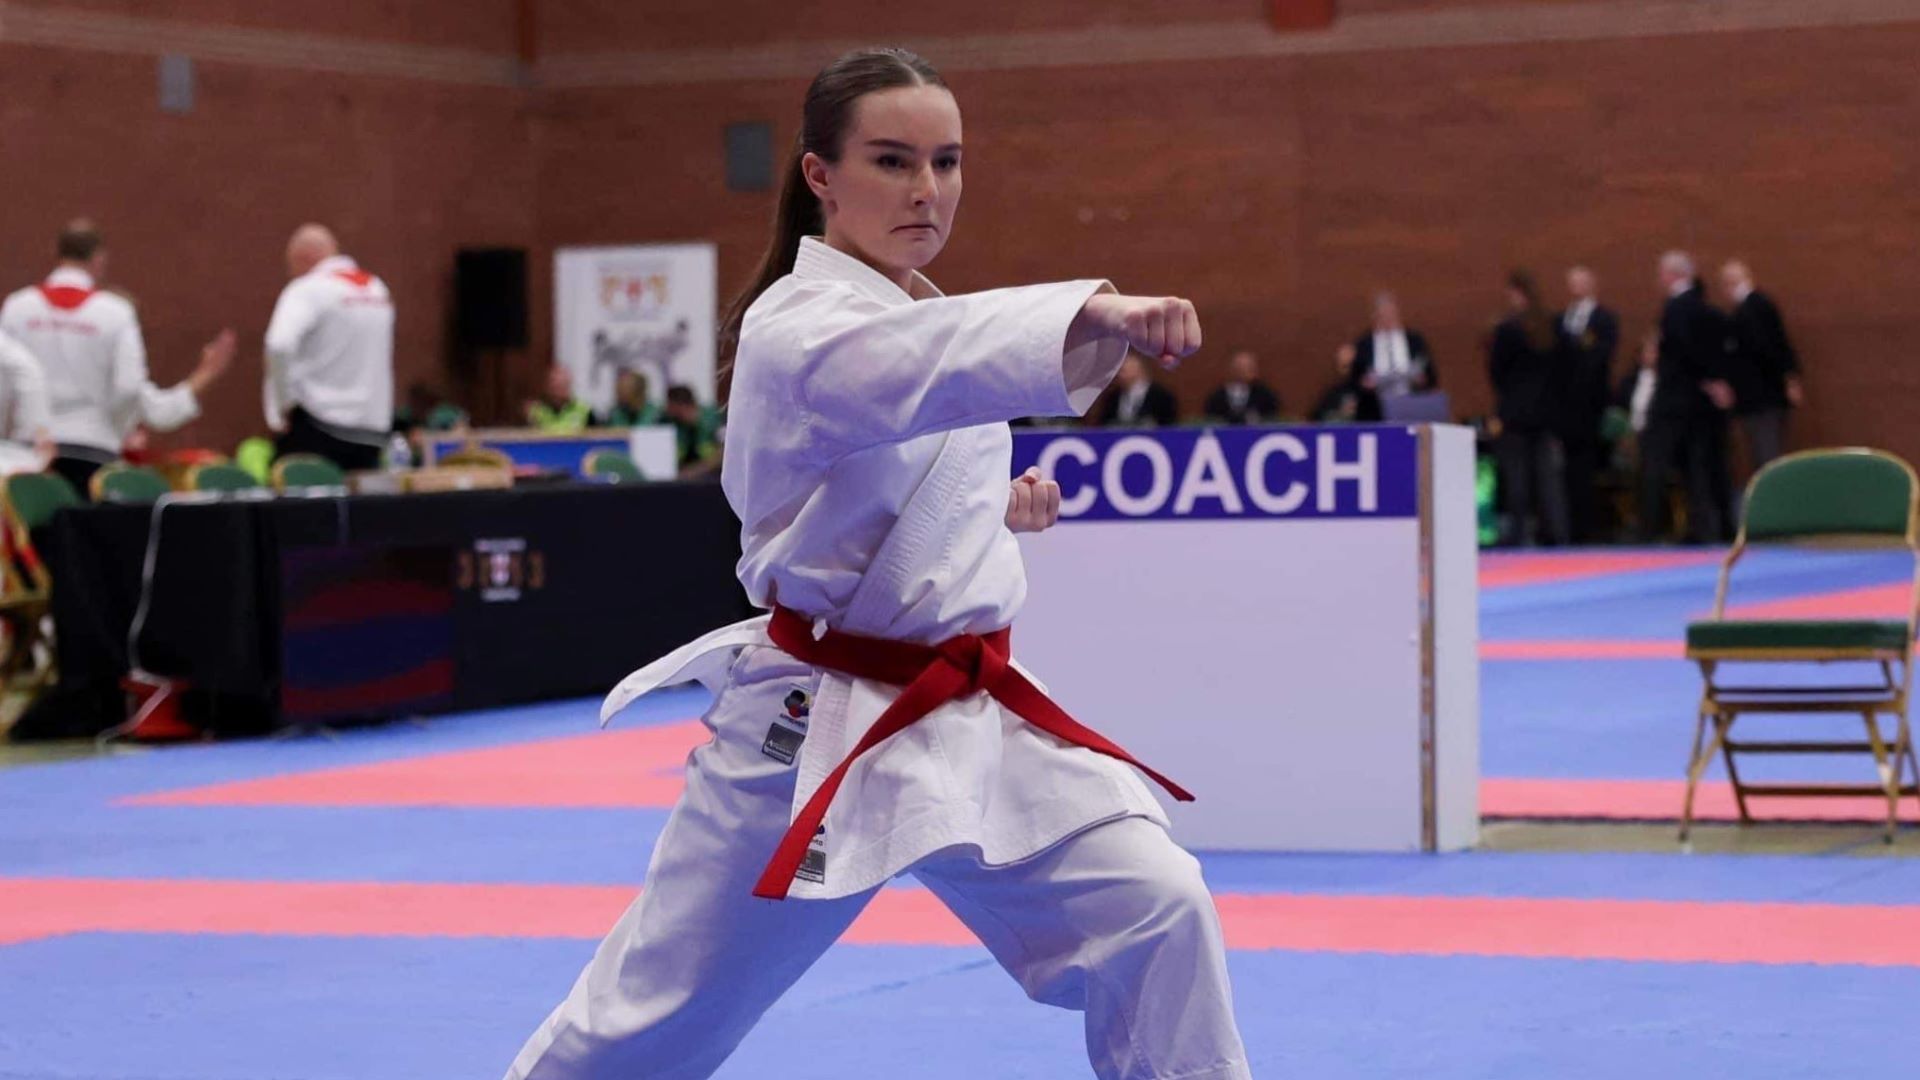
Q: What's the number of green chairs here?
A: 6